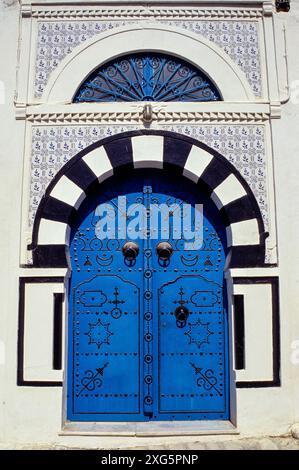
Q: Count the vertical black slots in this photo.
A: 2